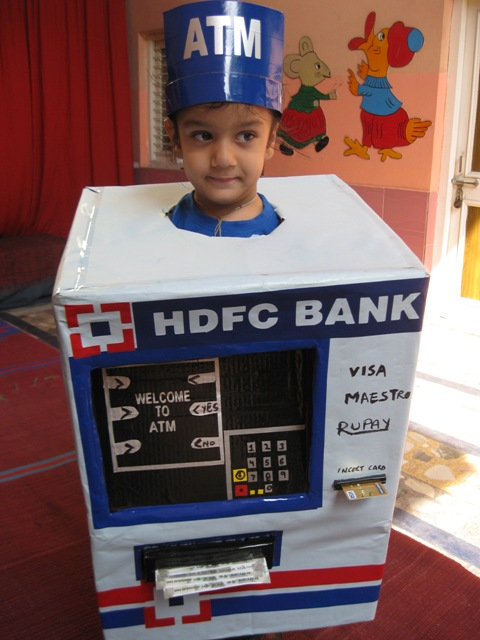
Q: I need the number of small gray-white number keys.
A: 10